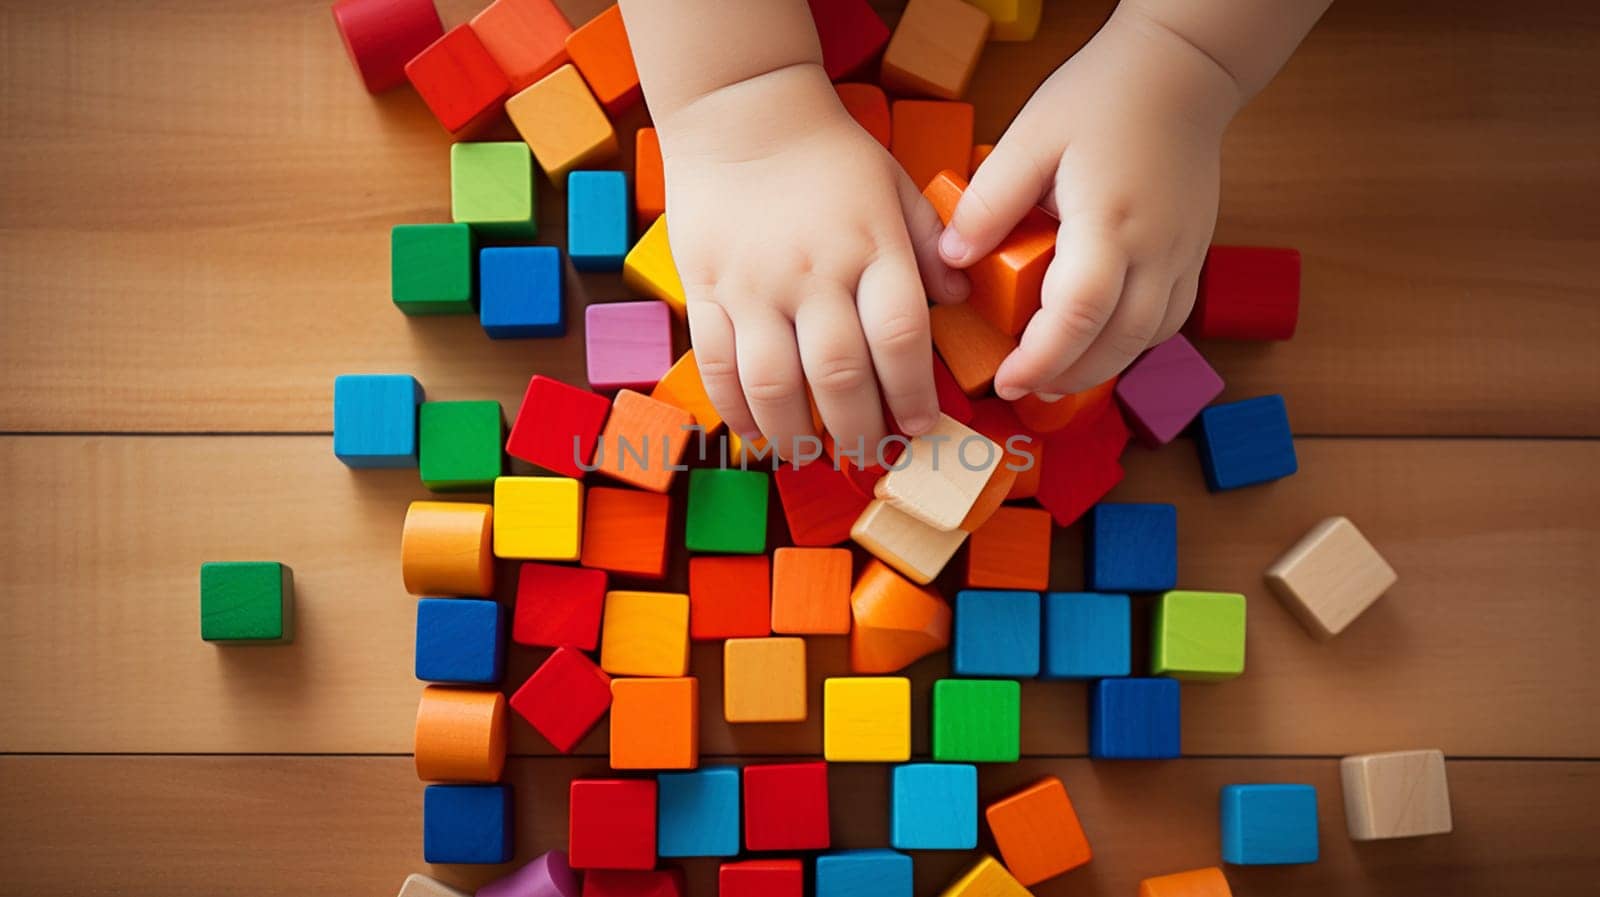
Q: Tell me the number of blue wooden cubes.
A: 14